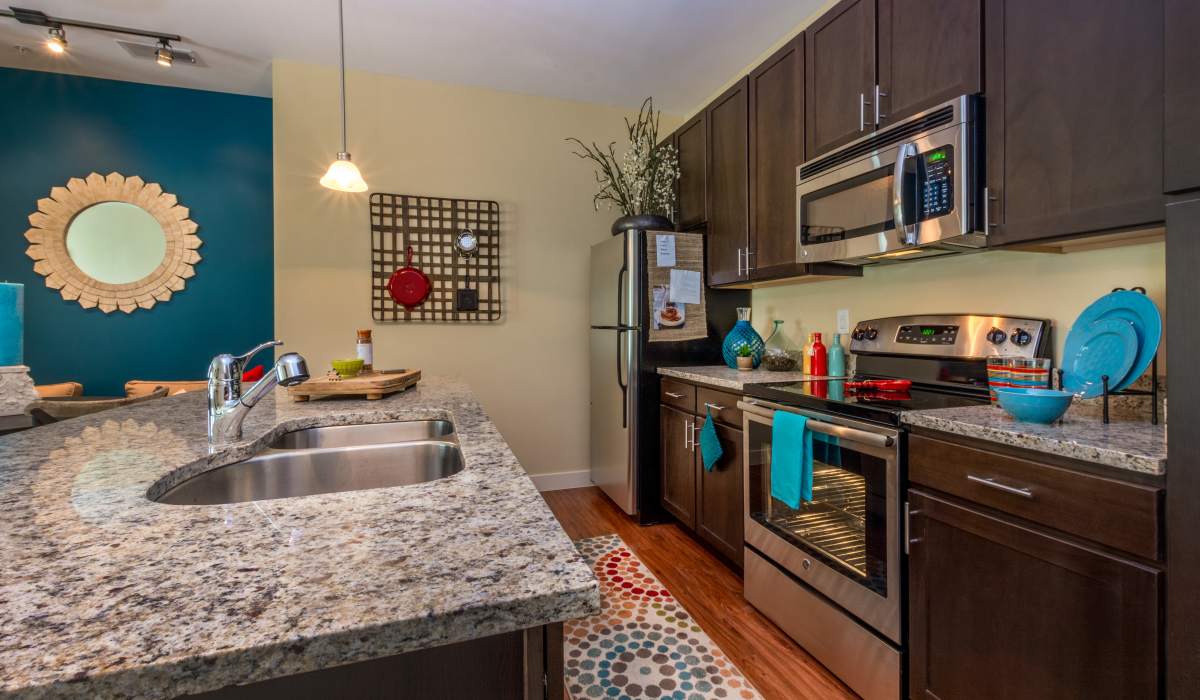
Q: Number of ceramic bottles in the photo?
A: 3